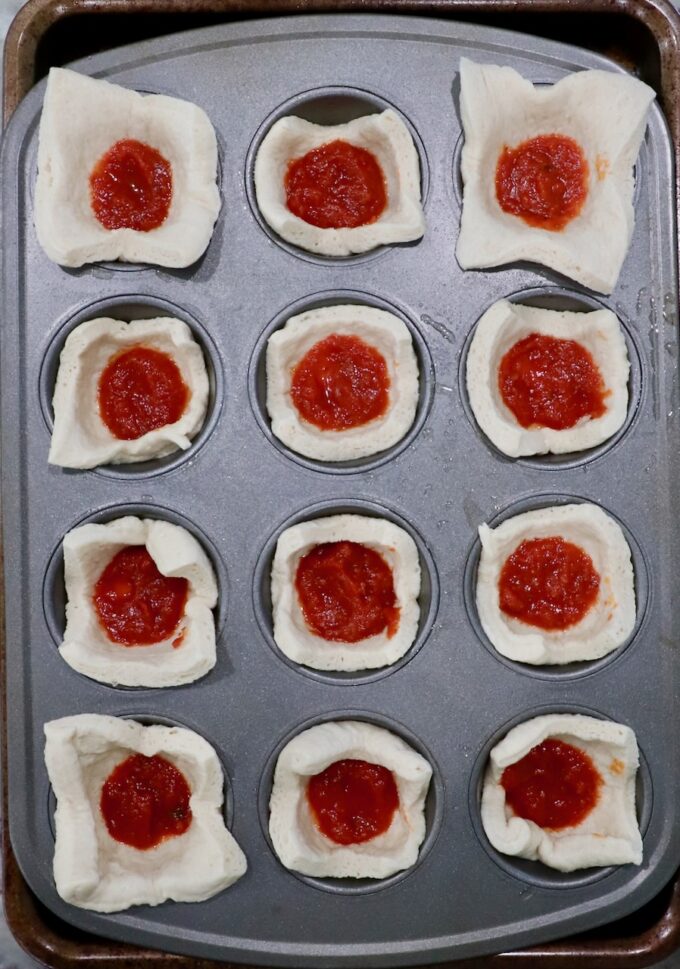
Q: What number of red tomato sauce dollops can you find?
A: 12